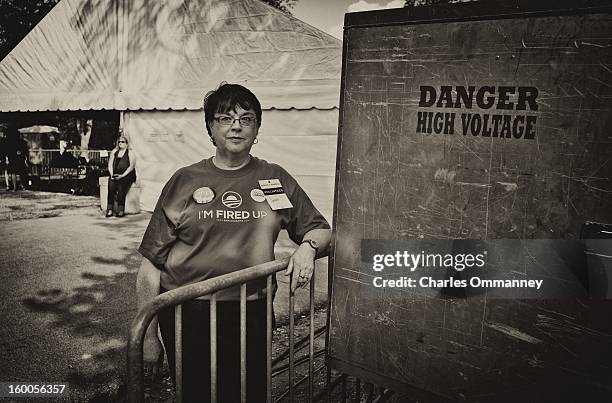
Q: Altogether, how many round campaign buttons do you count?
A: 2